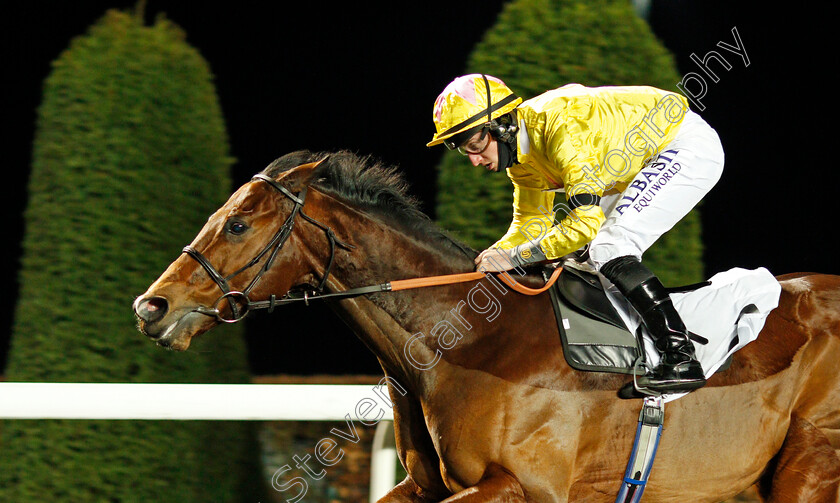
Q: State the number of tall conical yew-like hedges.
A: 2